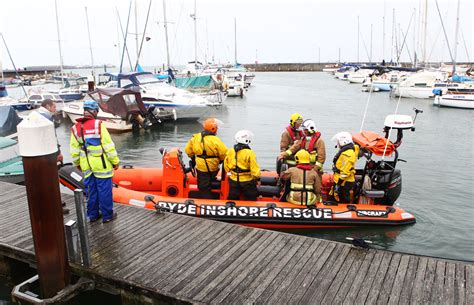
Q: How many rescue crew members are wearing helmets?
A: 7